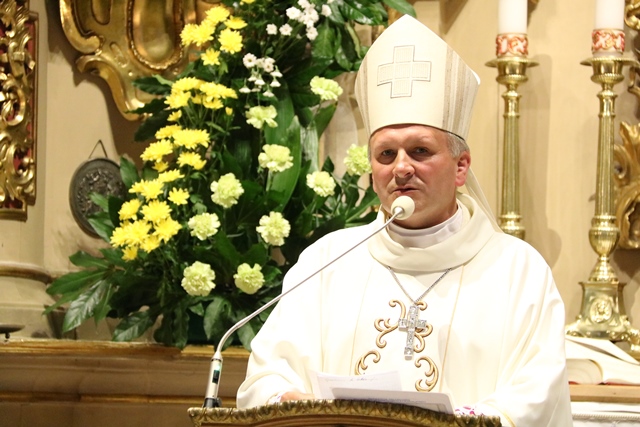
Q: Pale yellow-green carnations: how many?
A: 10